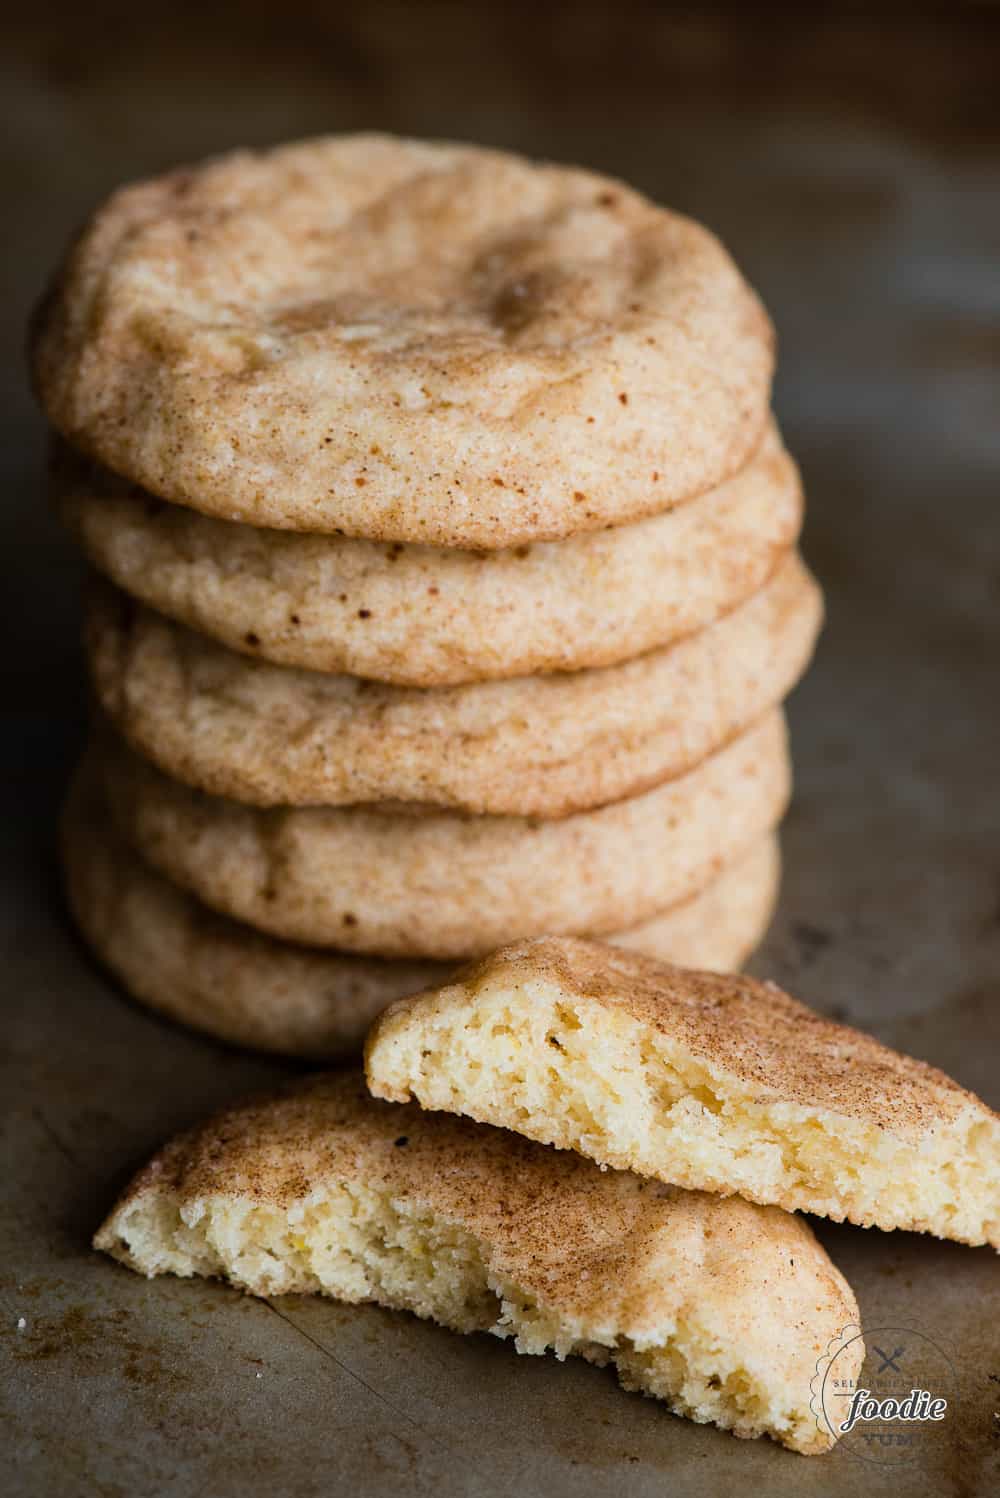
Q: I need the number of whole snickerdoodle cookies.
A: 5